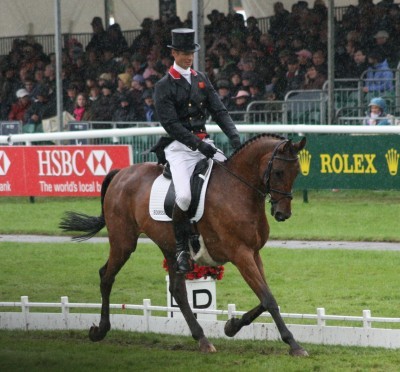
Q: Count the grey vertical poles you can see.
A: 3